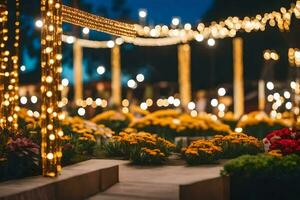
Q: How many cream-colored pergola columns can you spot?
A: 4